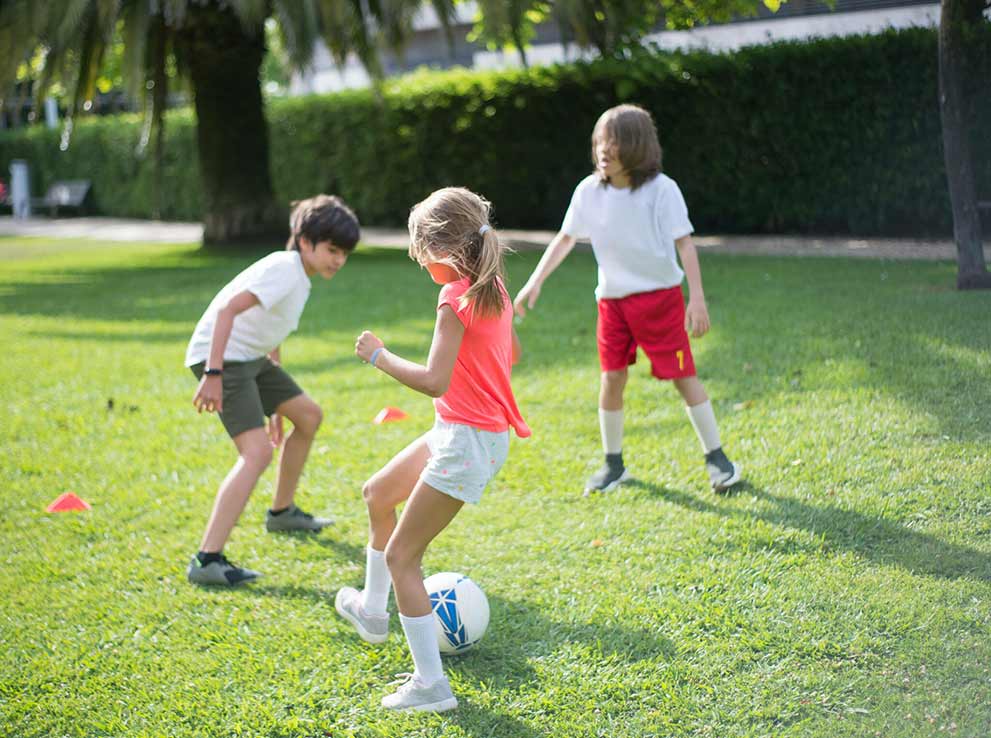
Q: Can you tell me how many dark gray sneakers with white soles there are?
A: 2